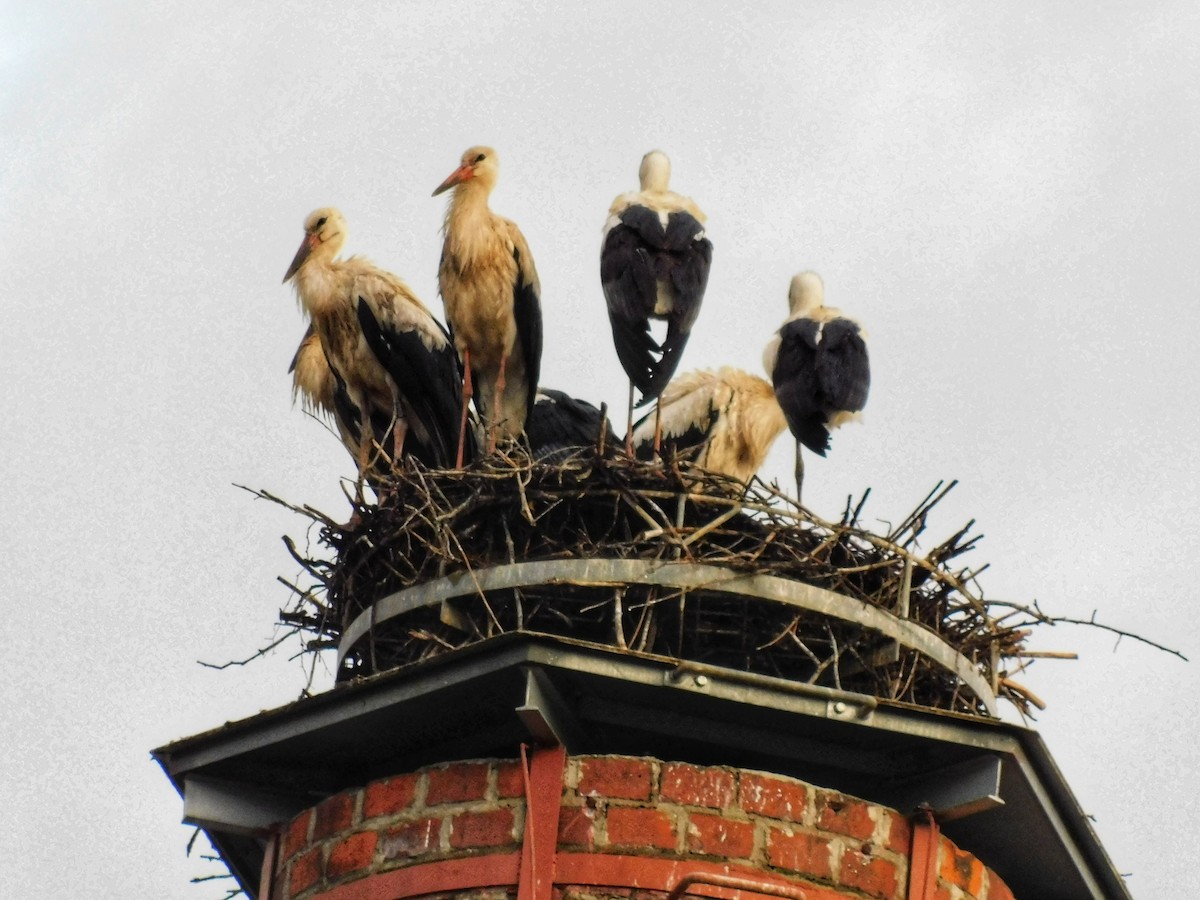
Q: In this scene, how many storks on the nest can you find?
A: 7